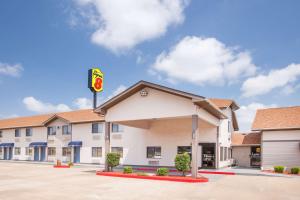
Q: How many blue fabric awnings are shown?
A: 3